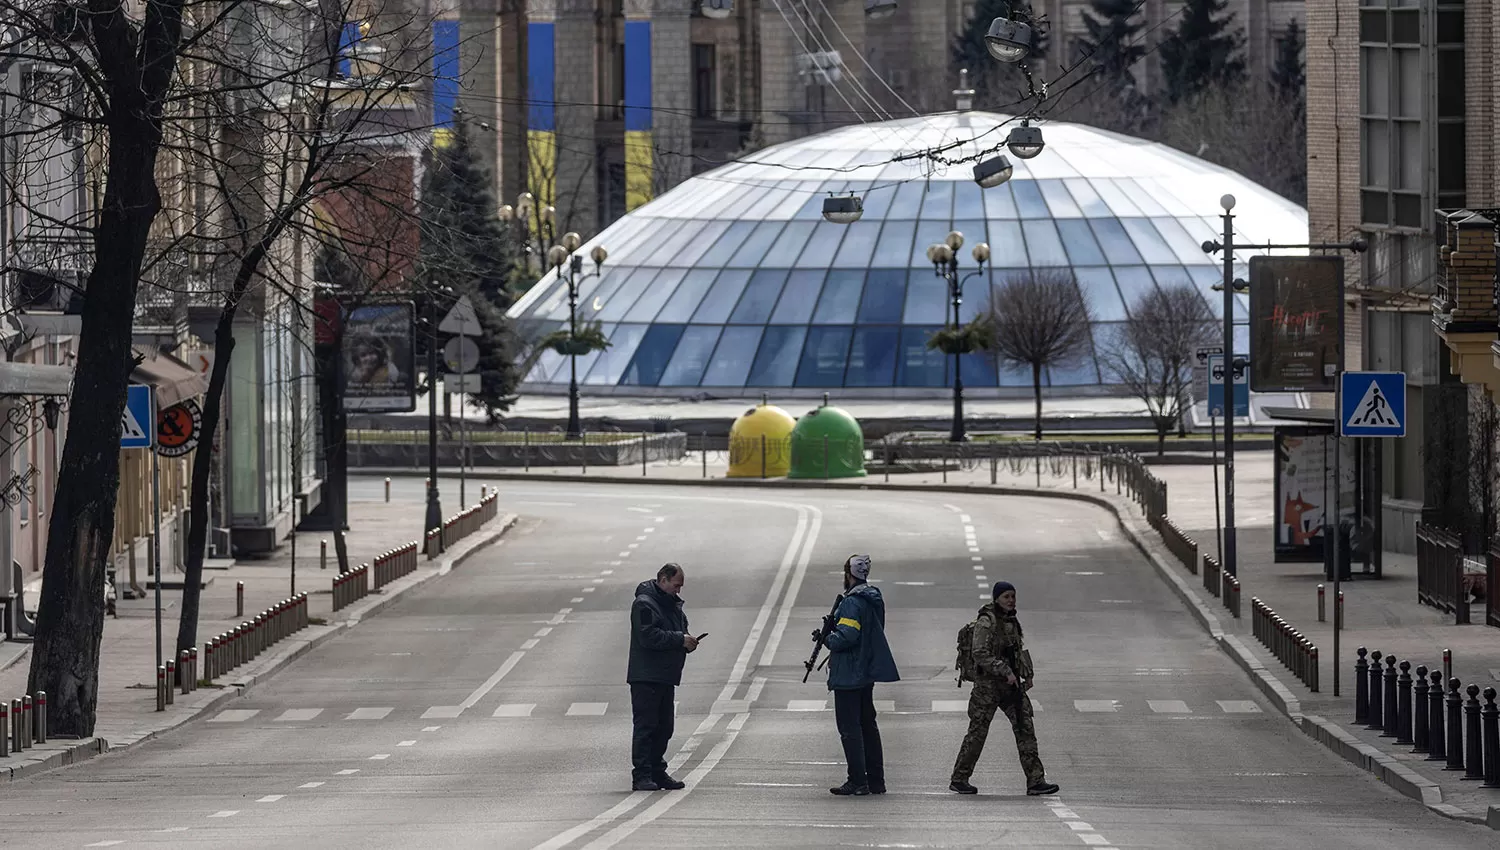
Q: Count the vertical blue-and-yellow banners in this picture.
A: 4